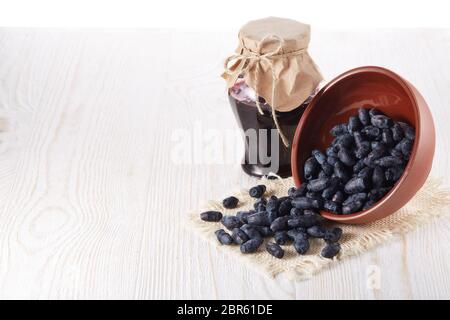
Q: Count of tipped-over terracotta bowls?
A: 1